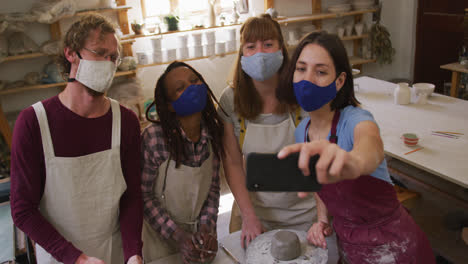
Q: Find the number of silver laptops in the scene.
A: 0